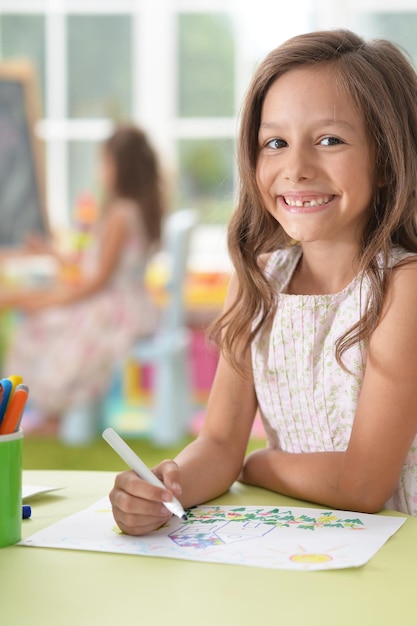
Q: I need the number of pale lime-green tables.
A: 1